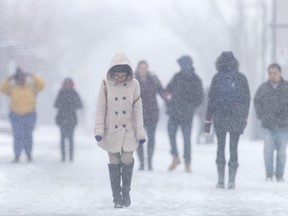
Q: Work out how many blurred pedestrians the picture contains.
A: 6